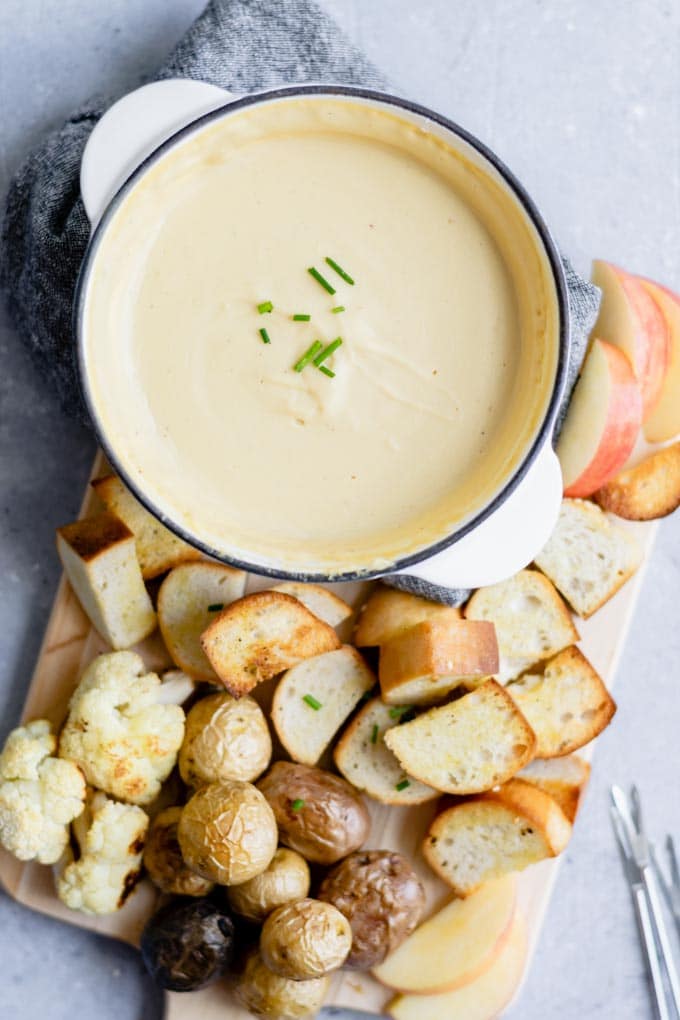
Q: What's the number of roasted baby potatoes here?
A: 9